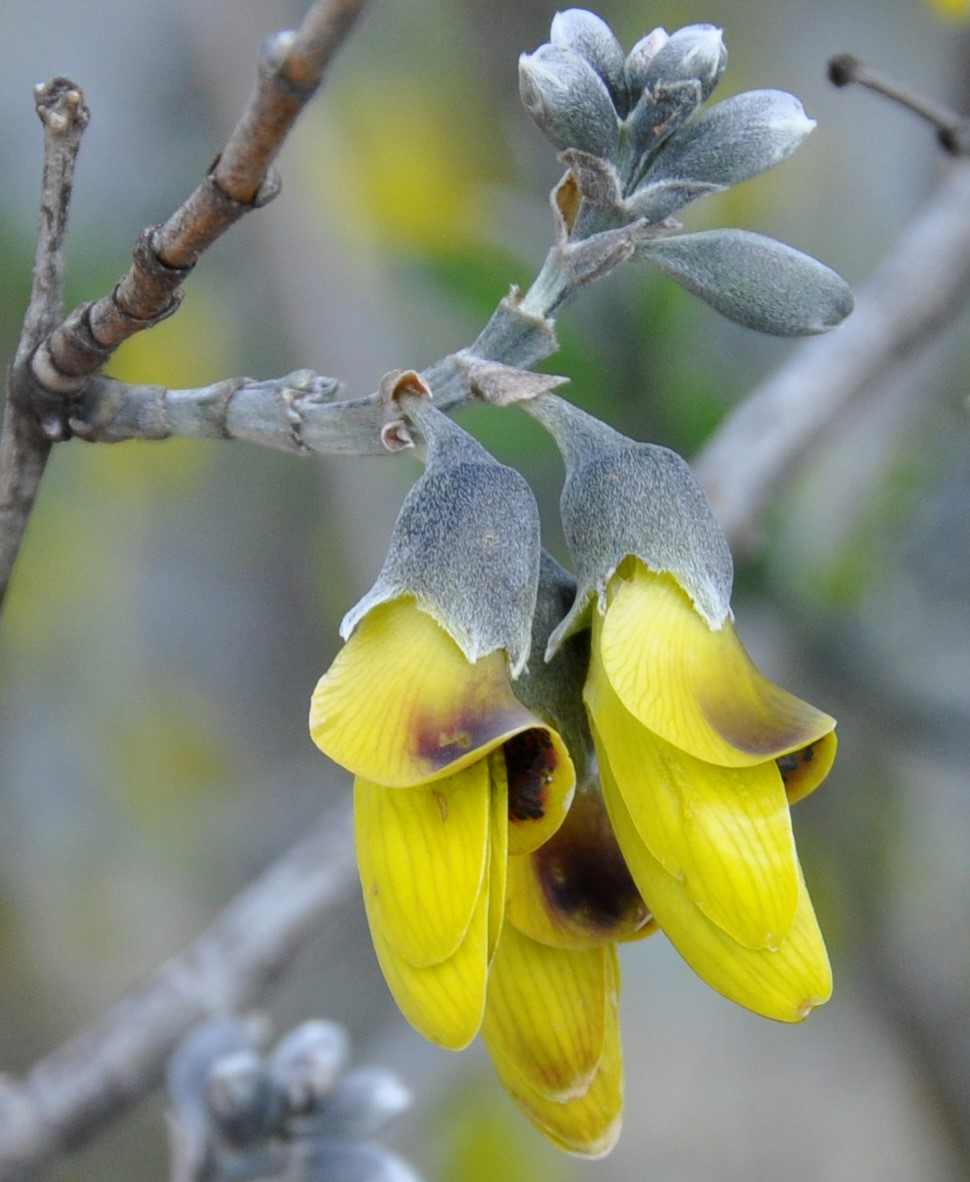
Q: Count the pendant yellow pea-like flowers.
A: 3